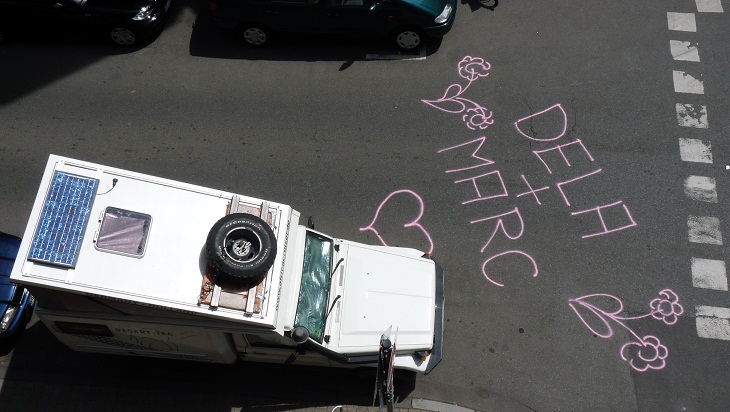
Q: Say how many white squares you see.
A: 10